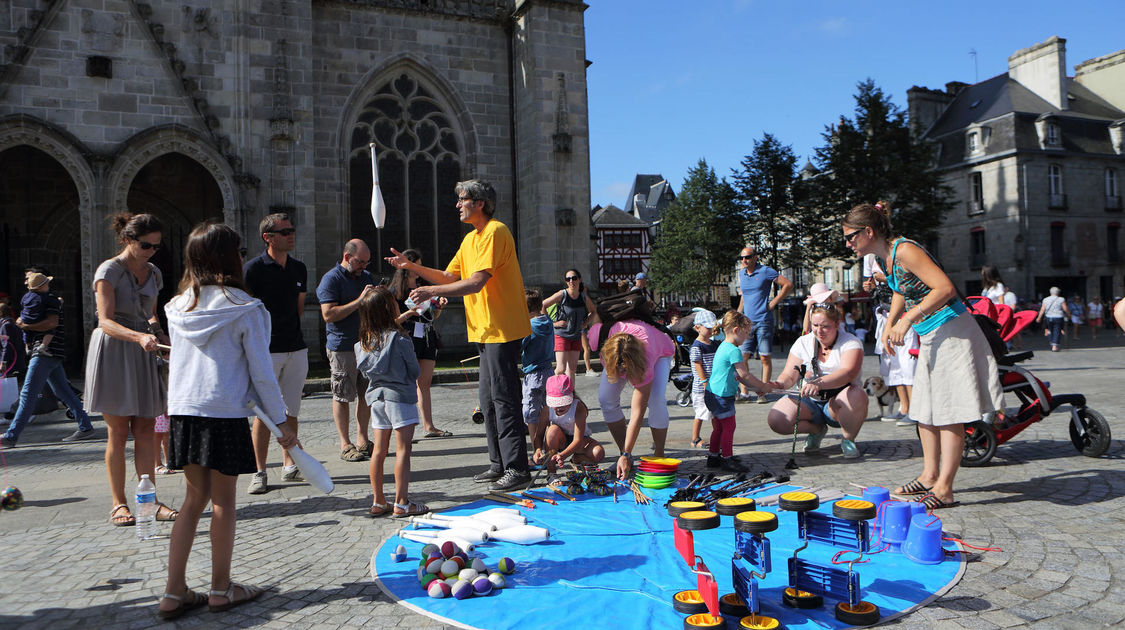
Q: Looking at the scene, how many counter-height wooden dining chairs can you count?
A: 0